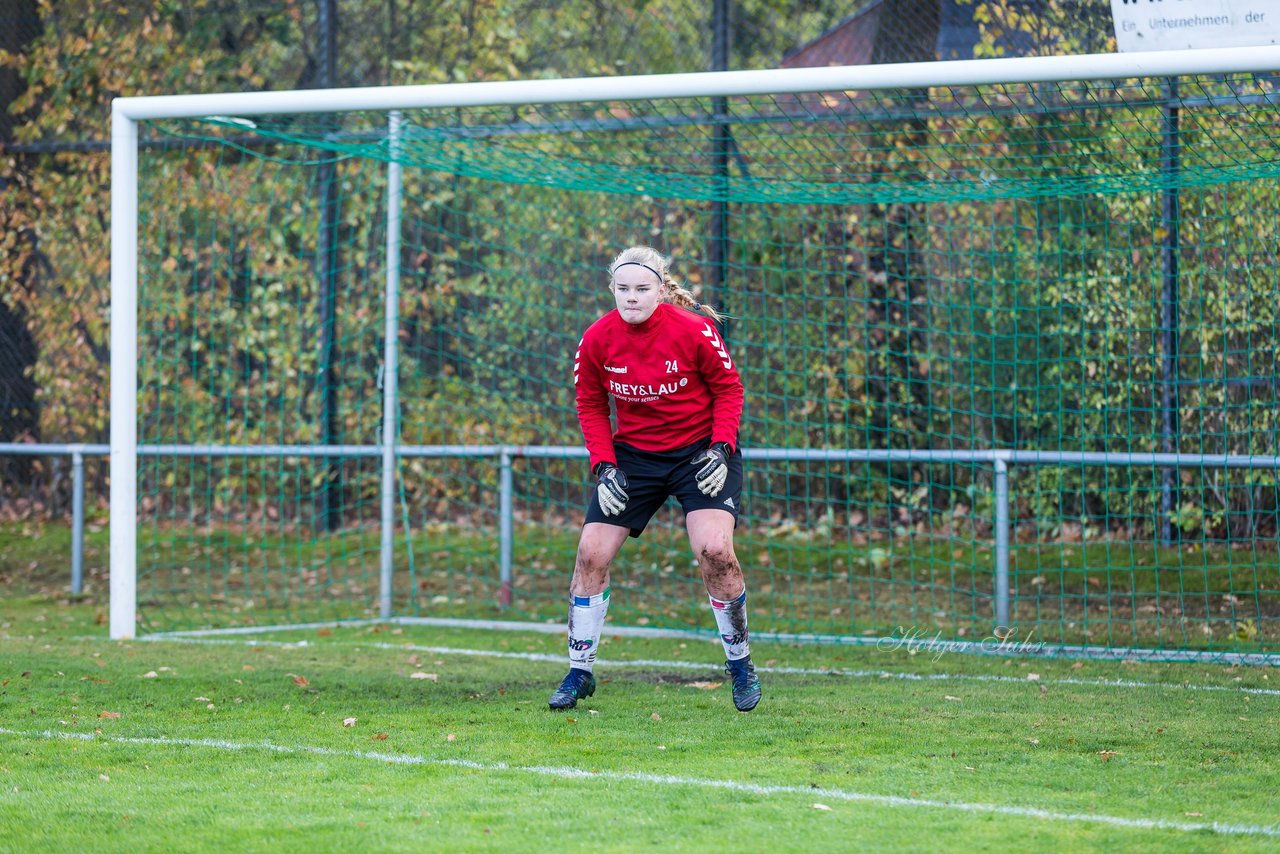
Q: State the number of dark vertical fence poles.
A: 3